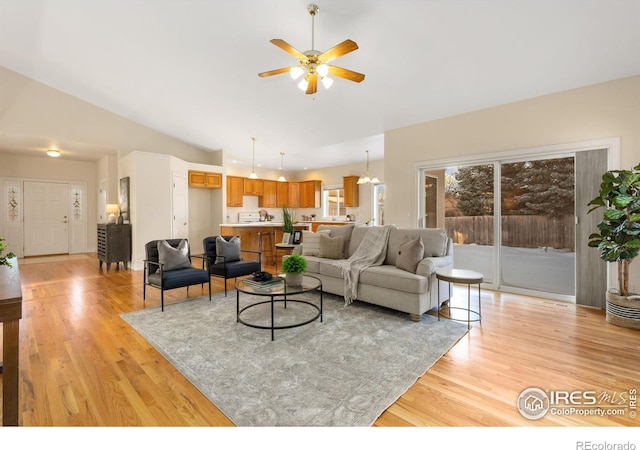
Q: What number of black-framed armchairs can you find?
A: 2